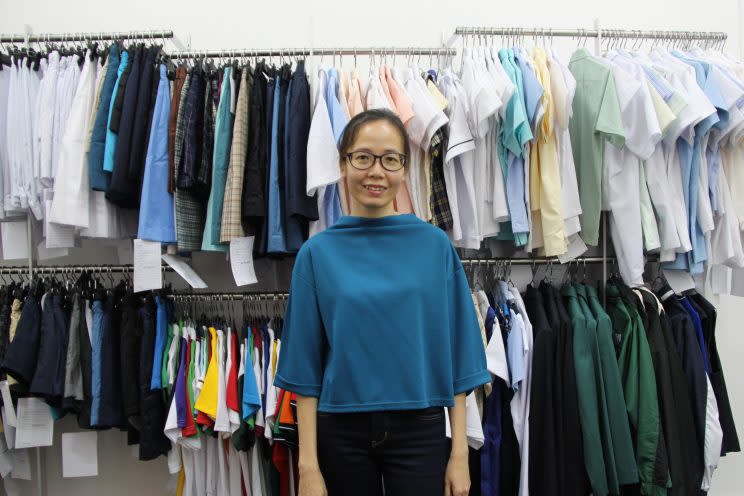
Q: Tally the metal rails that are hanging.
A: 6